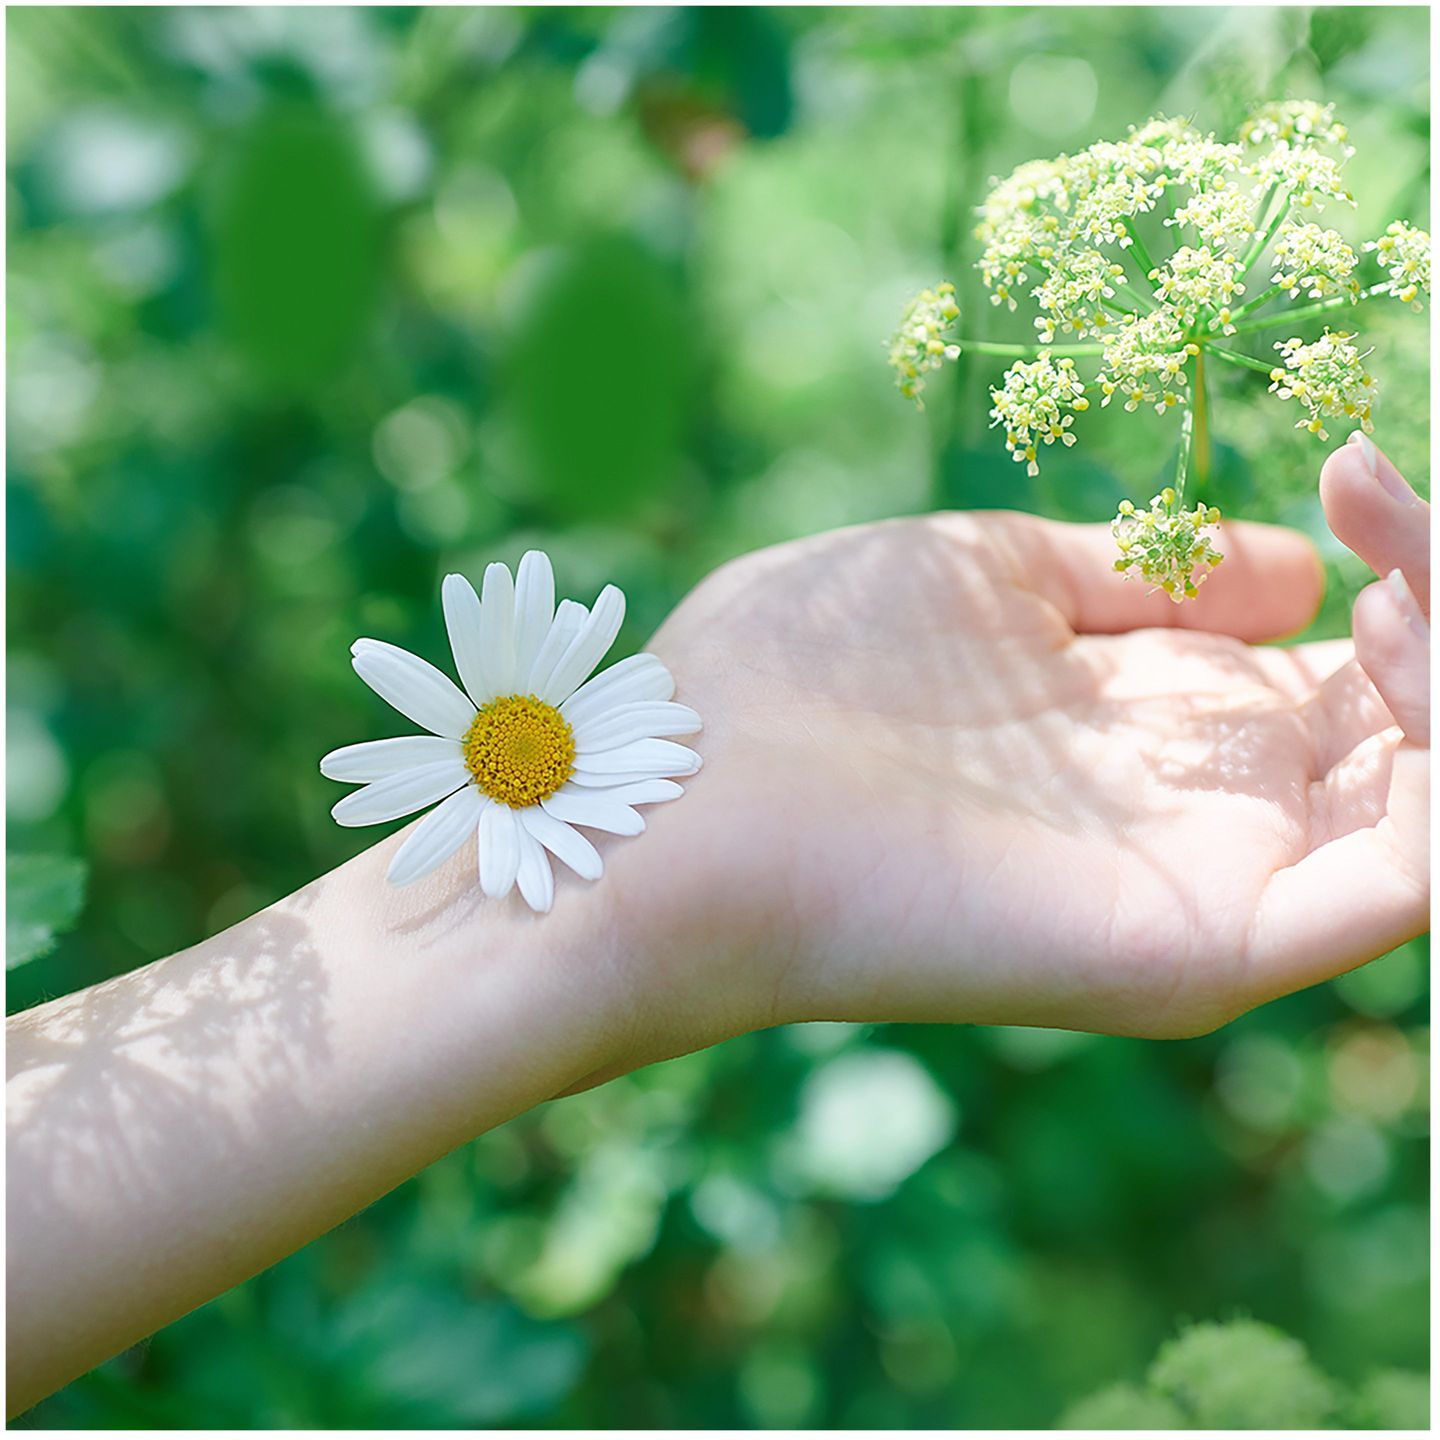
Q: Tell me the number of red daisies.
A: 0